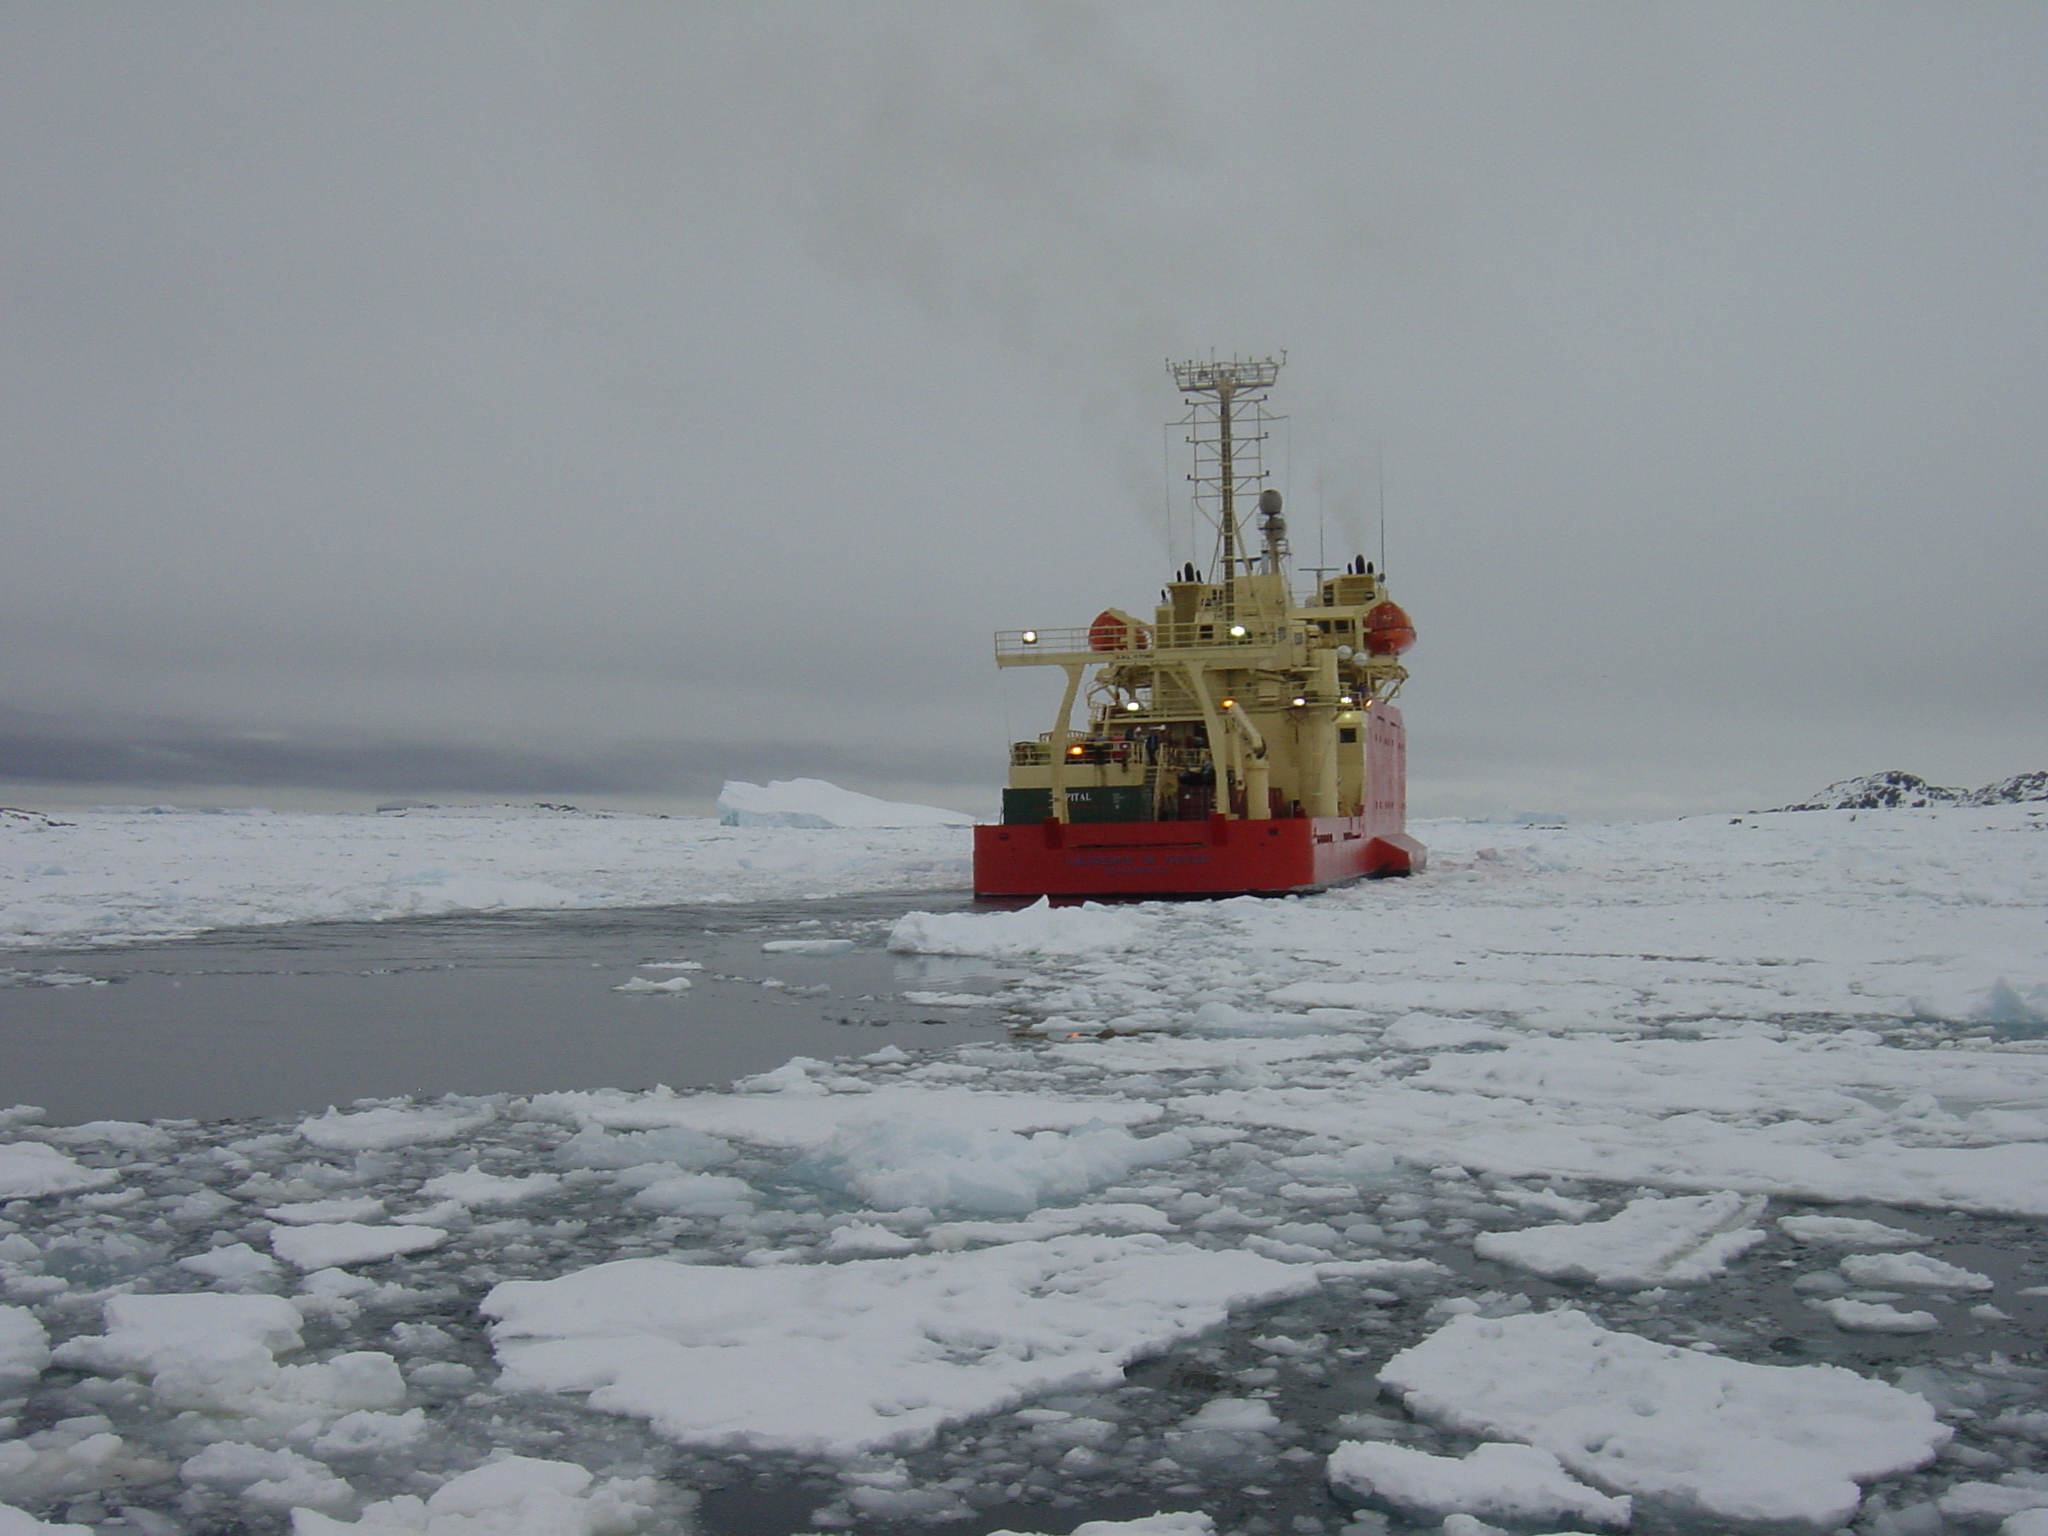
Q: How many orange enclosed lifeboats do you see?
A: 2